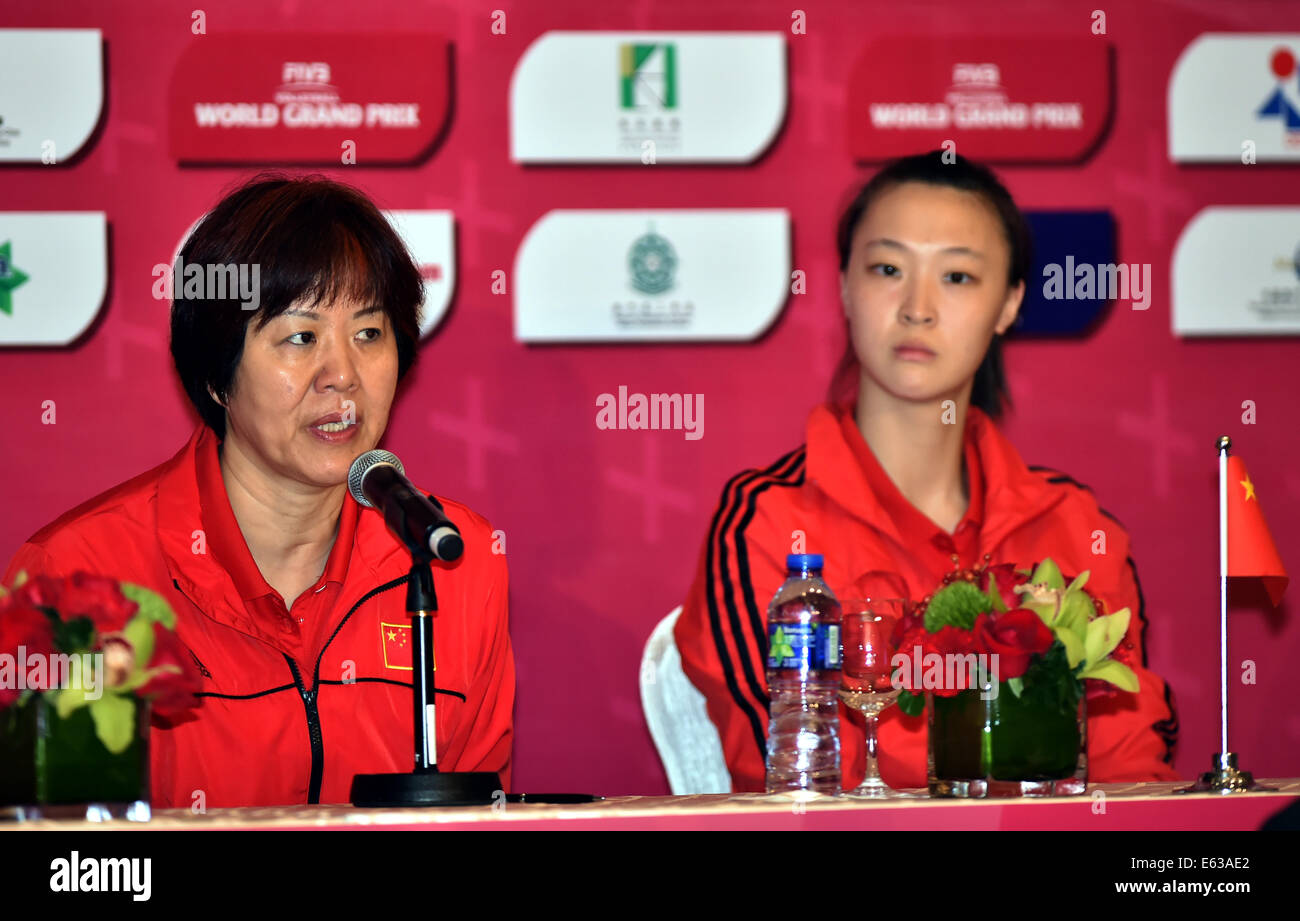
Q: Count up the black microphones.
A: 1